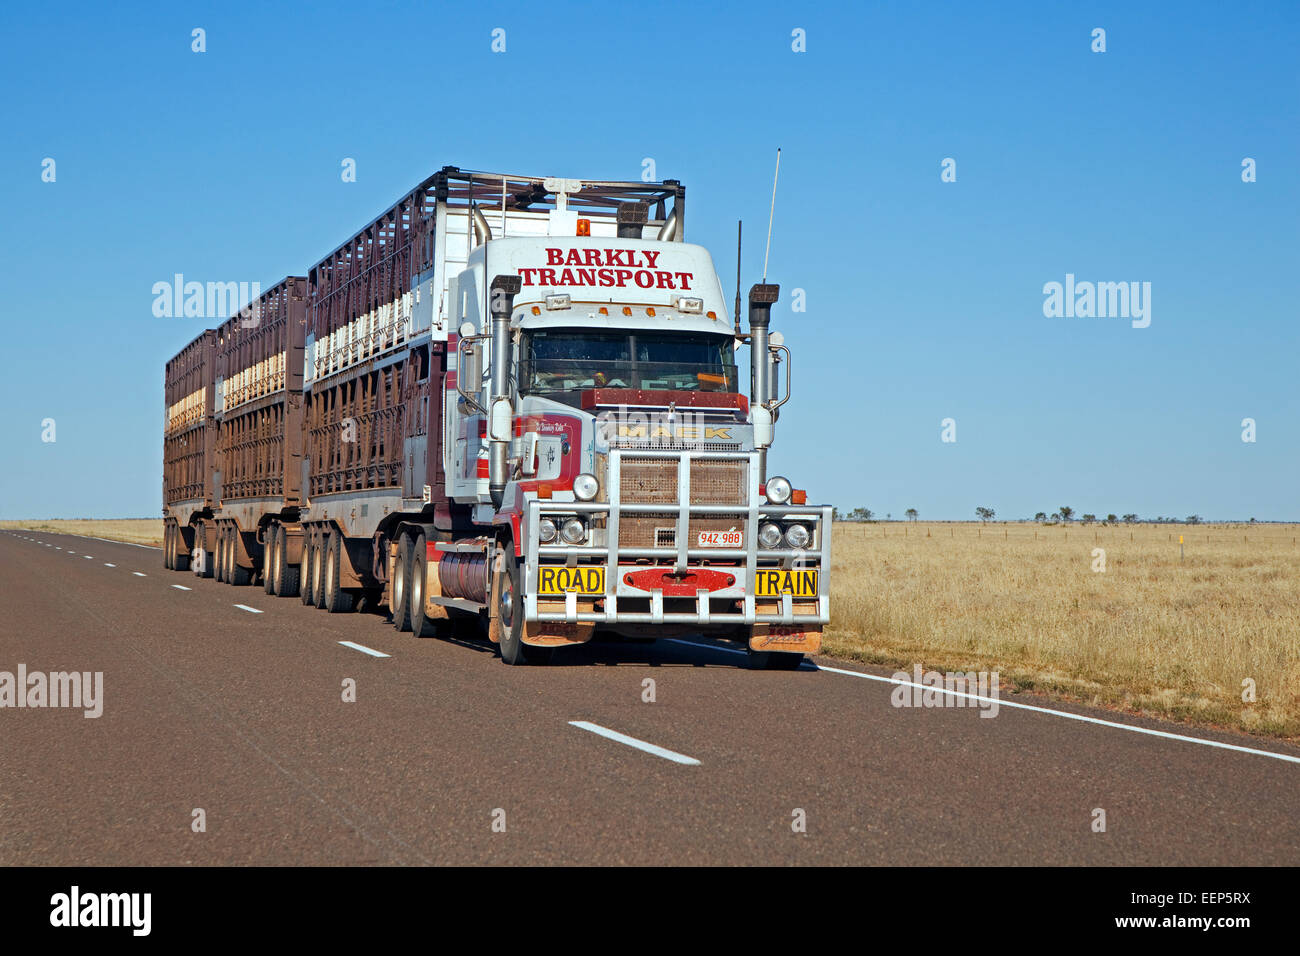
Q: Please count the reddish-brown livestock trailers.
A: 3